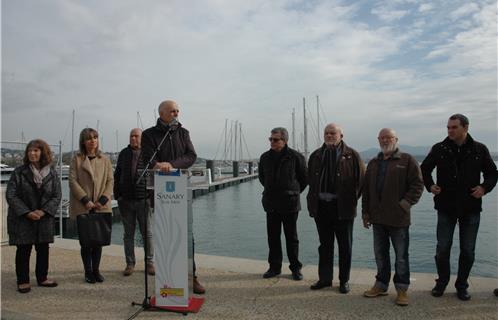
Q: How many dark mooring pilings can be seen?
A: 3